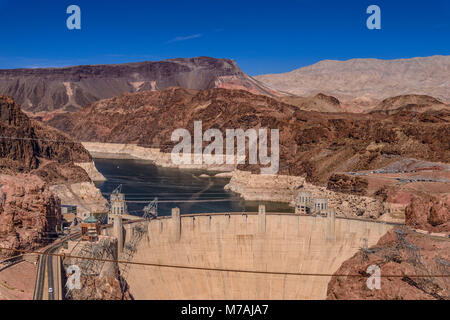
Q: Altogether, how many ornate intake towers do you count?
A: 3